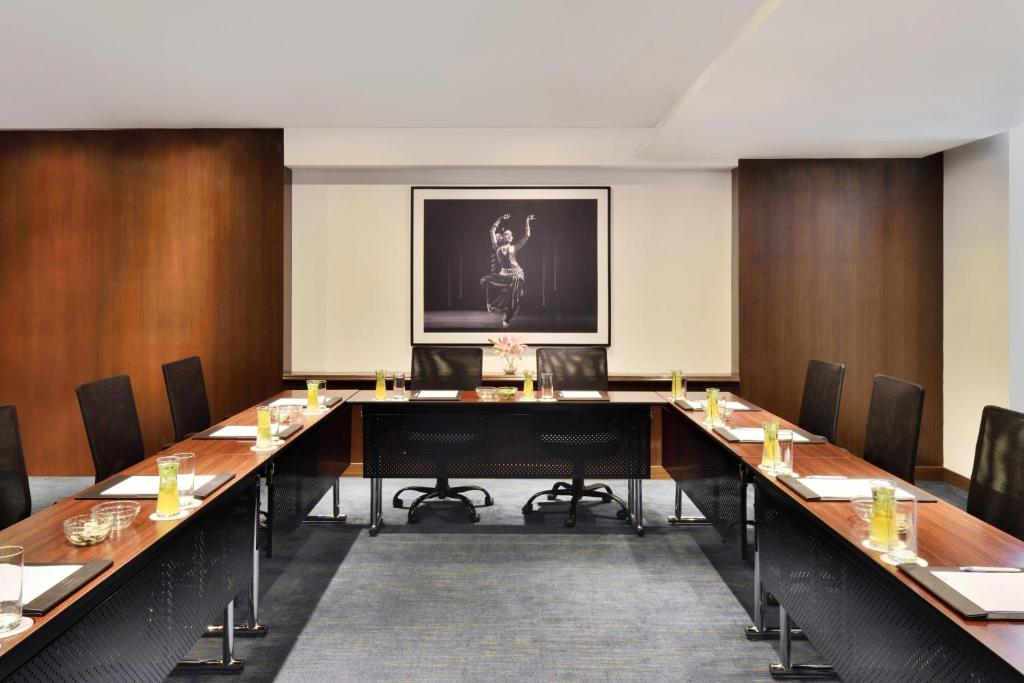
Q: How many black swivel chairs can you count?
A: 8